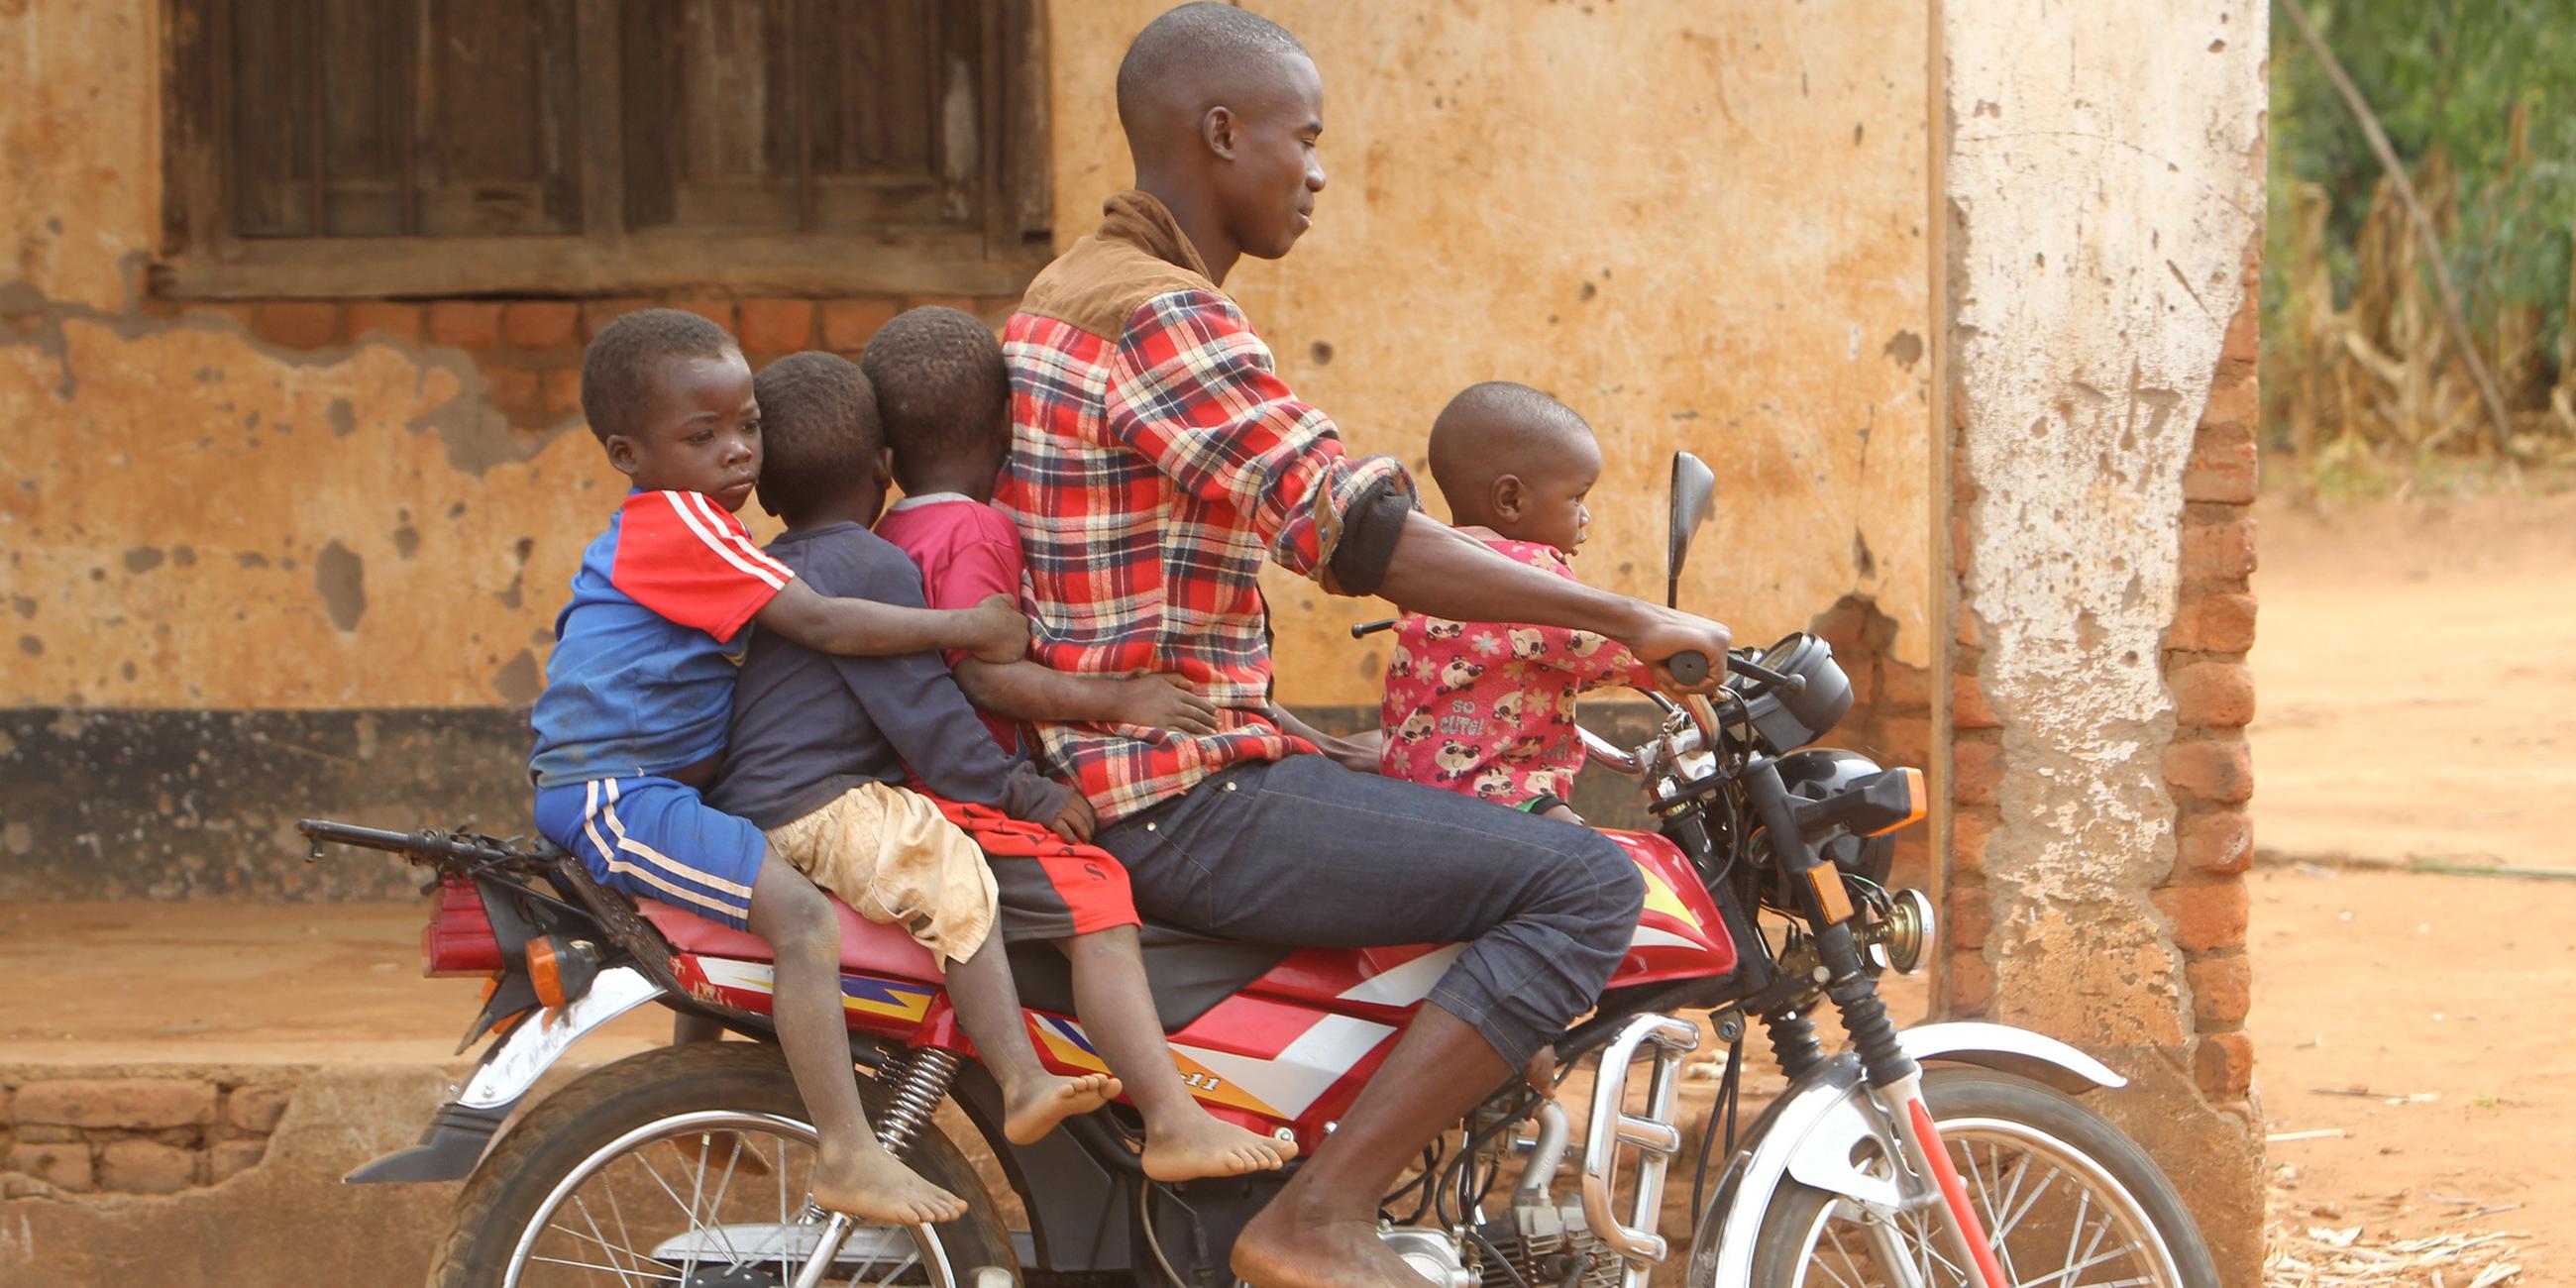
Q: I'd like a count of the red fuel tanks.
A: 1